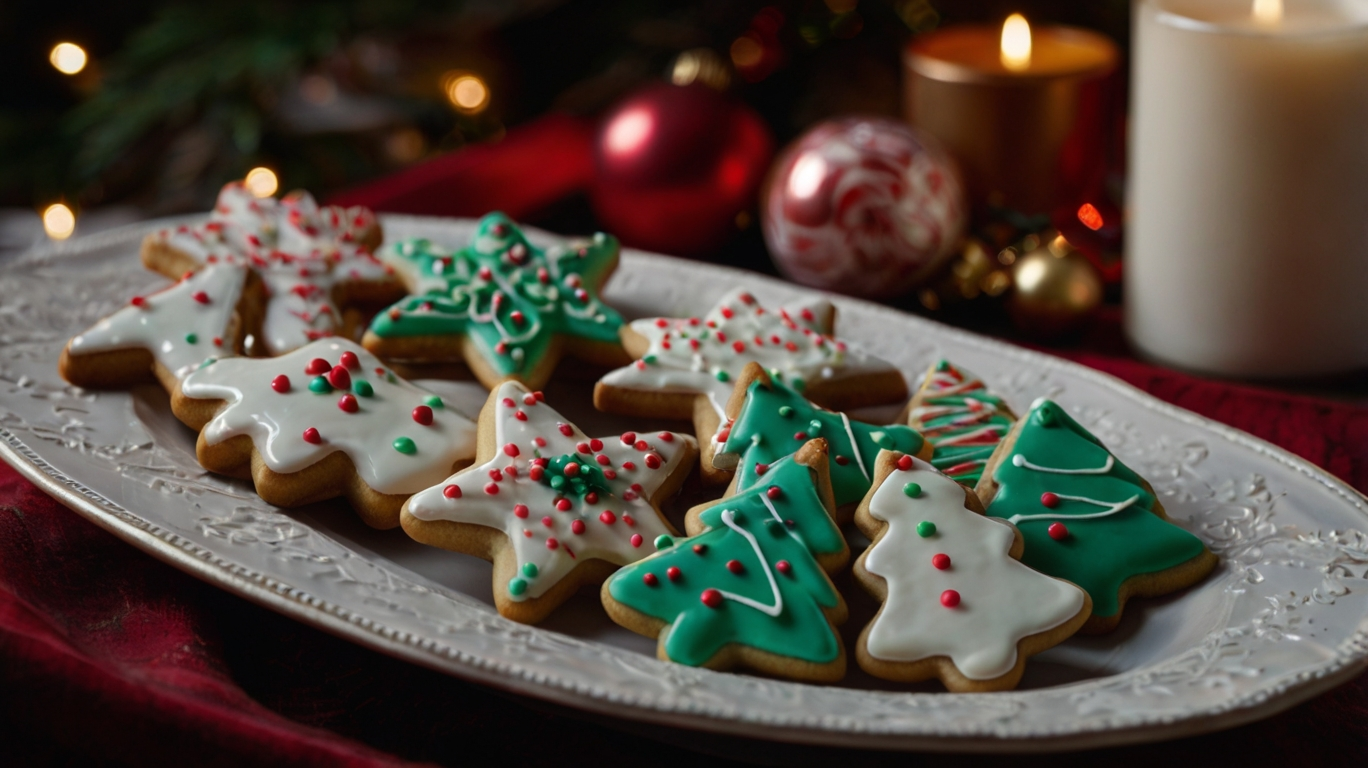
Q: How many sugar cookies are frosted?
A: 11